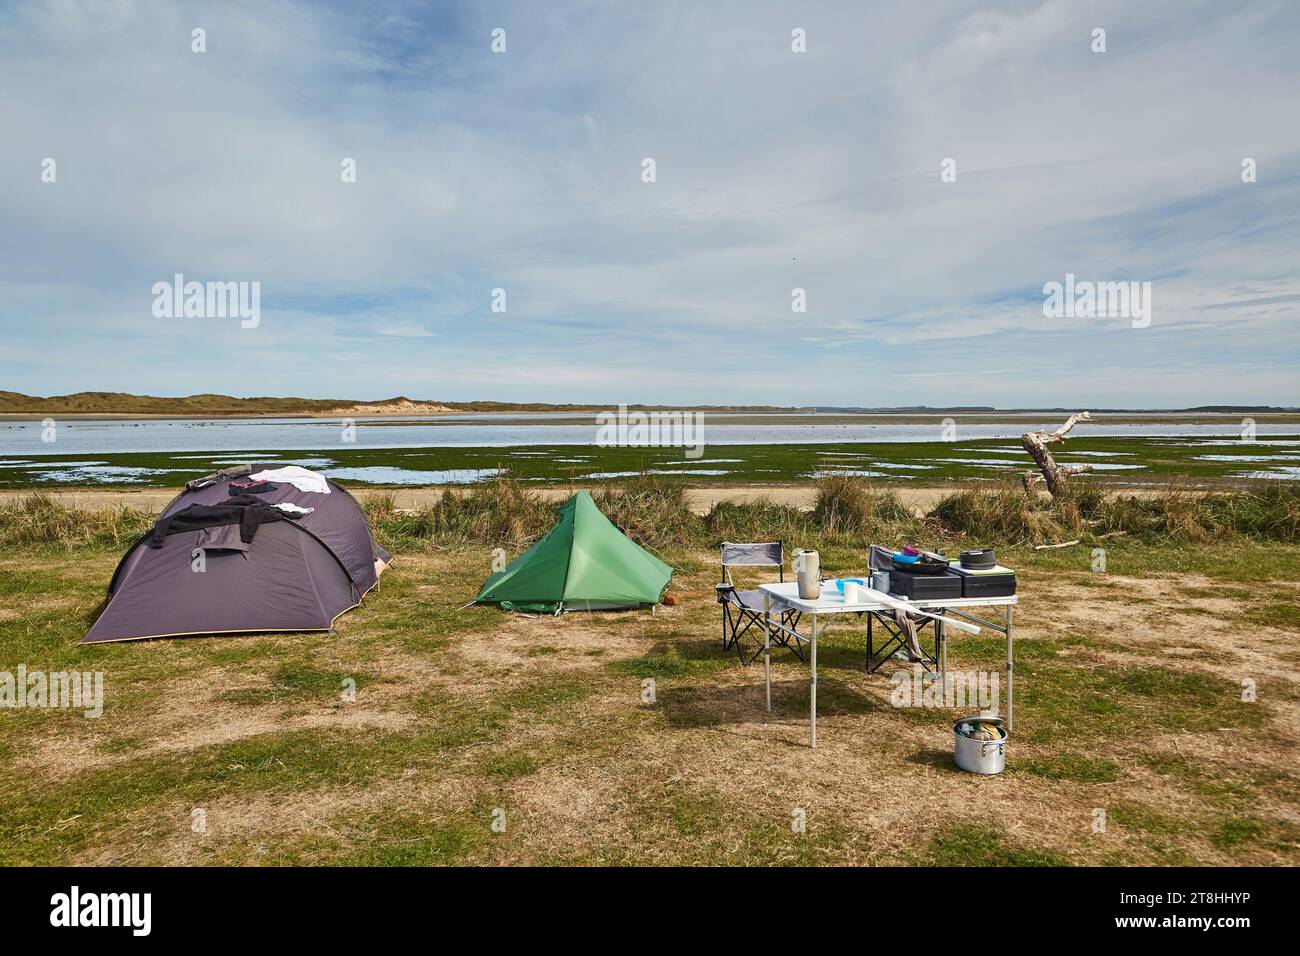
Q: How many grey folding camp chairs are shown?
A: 2